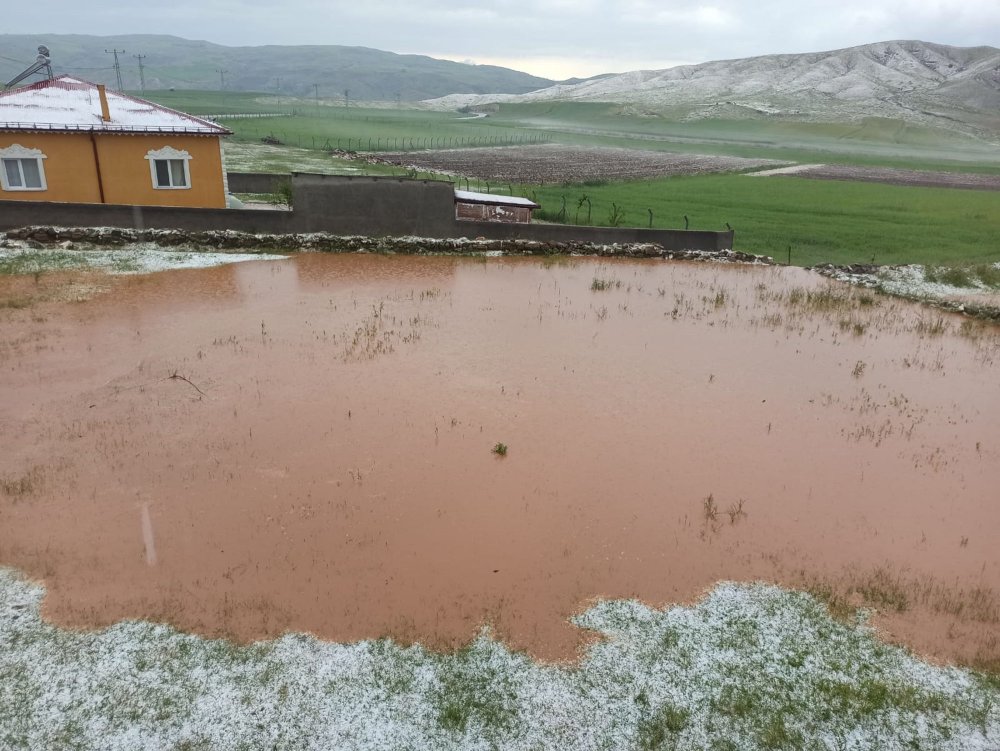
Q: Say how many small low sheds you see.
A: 1